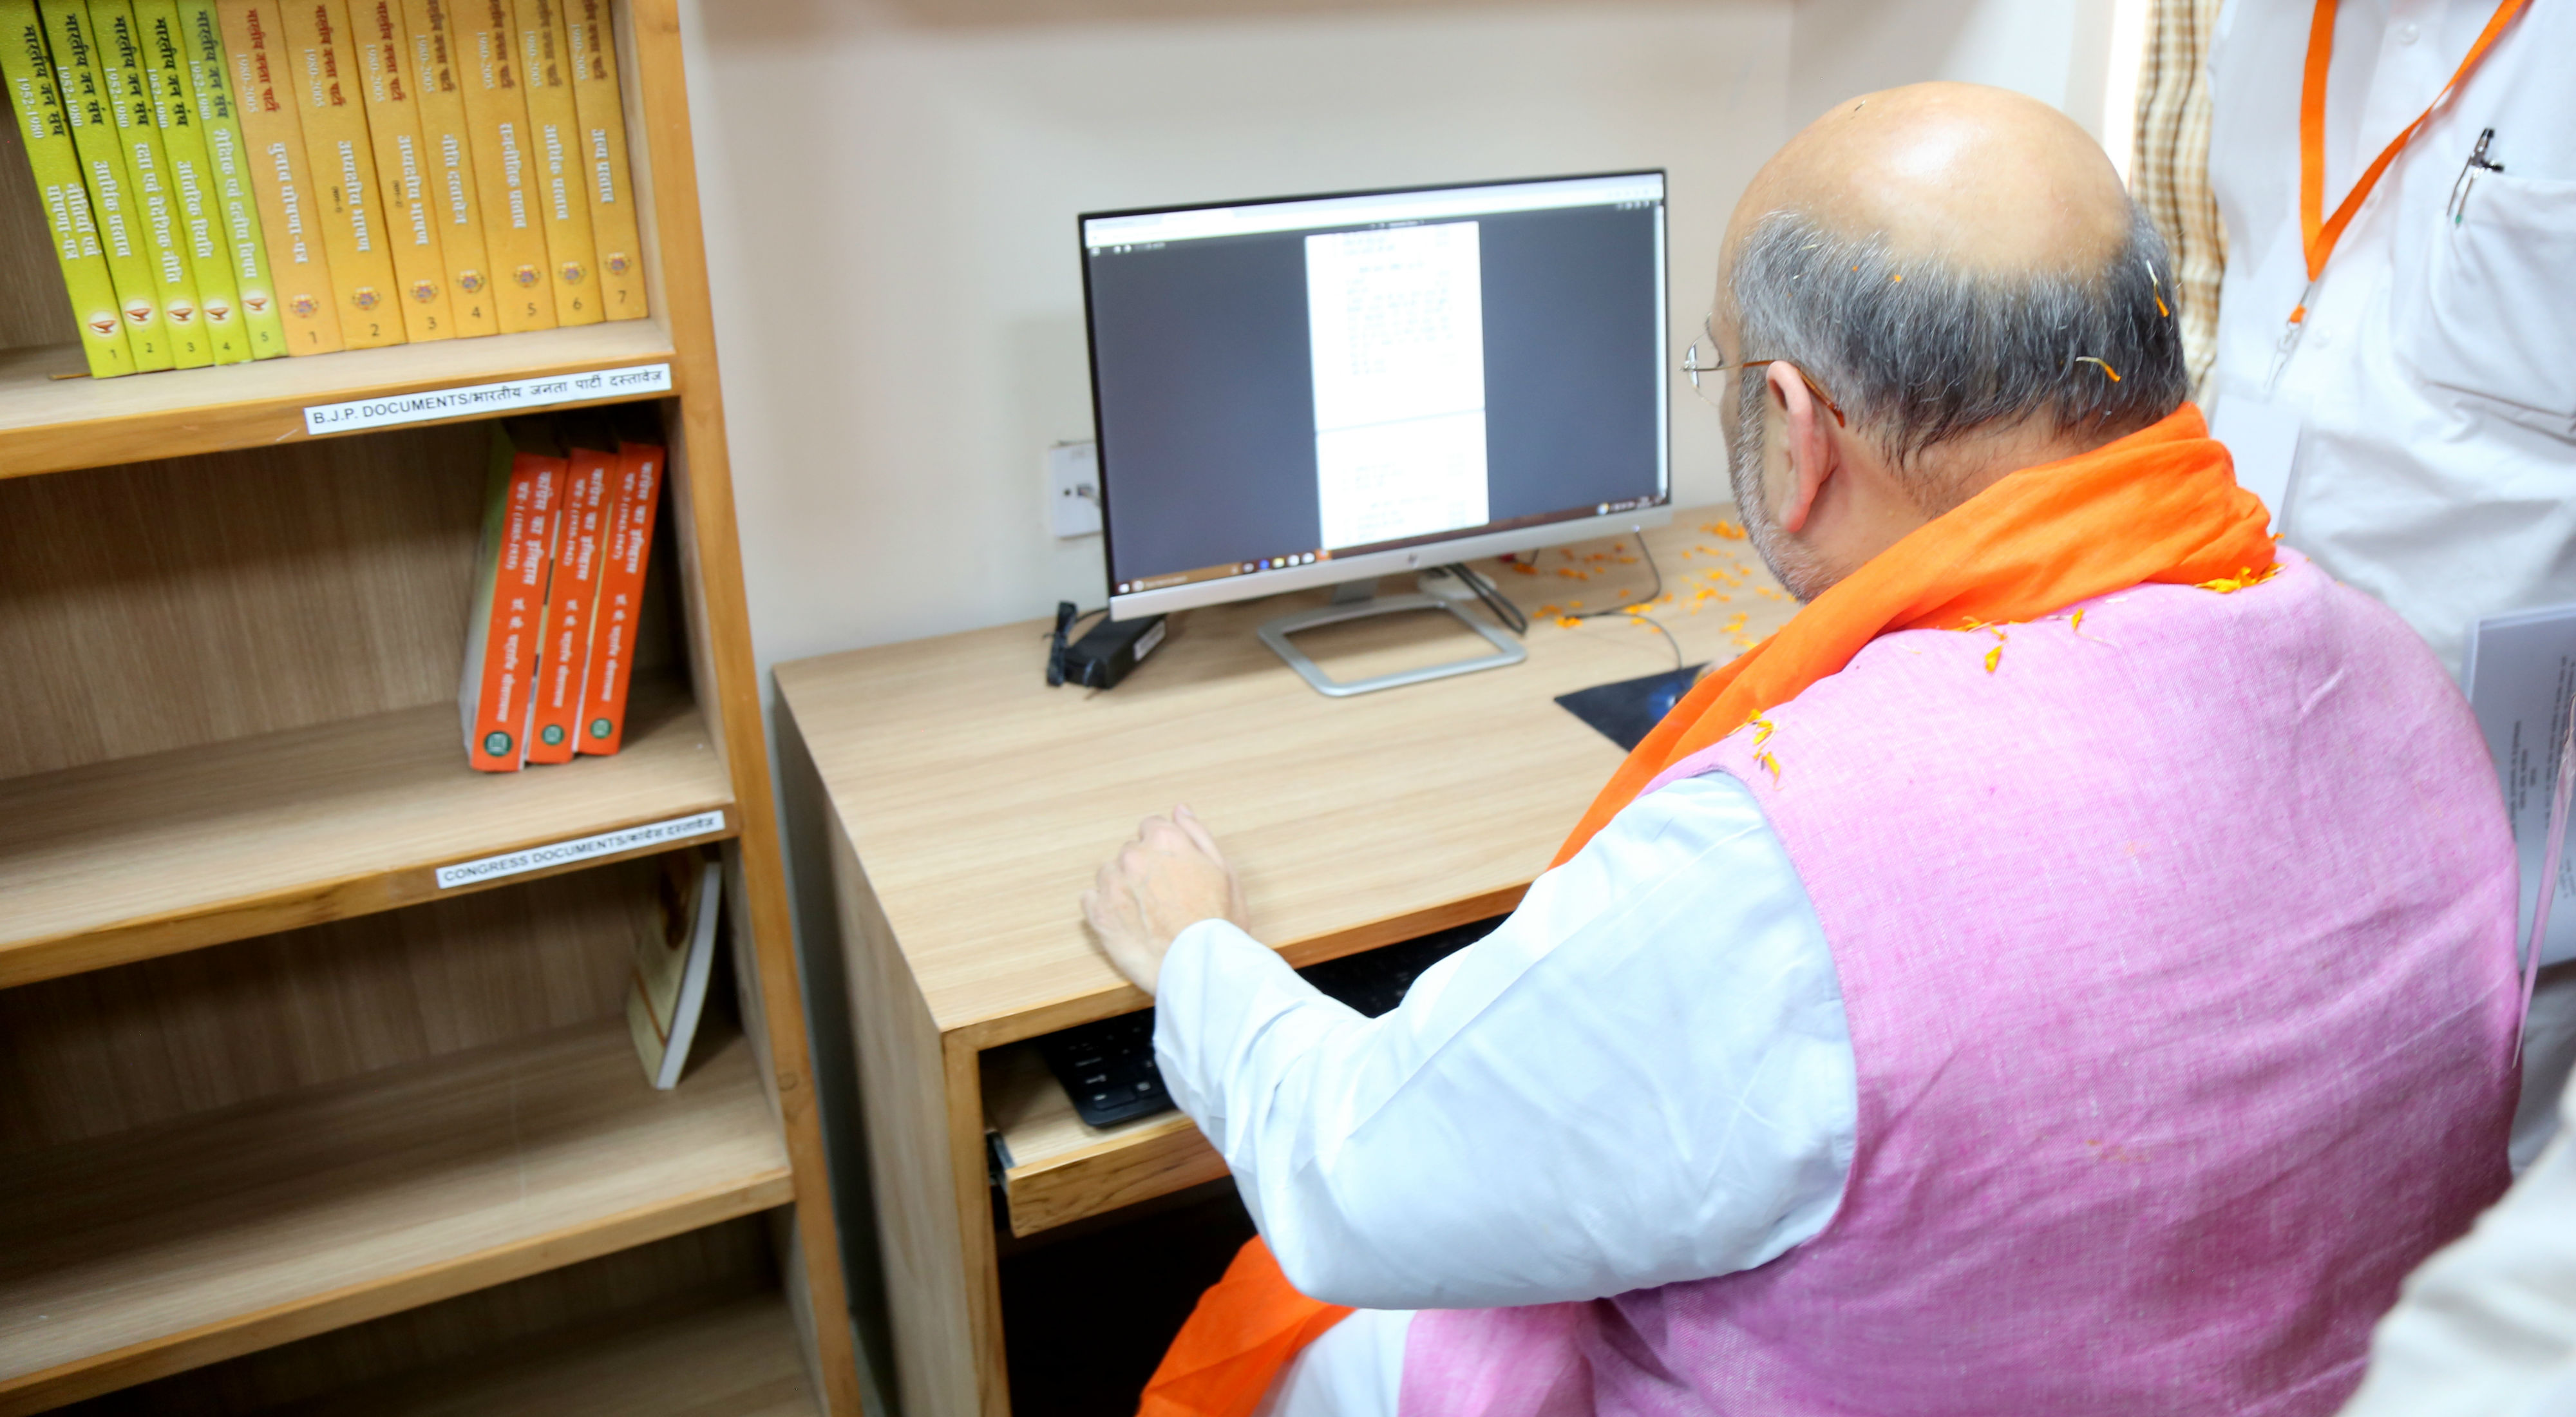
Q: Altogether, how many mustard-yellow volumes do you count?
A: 7